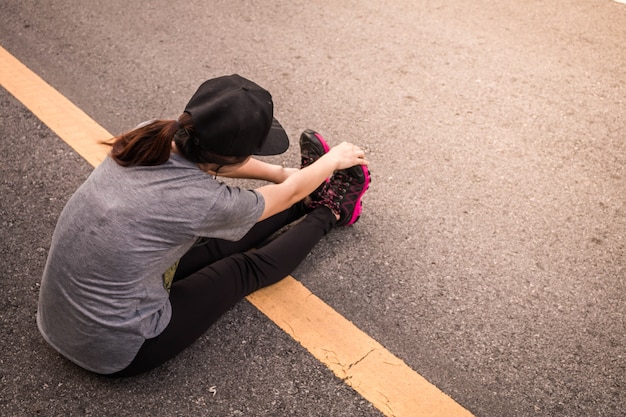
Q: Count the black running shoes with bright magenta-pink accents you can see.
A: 2